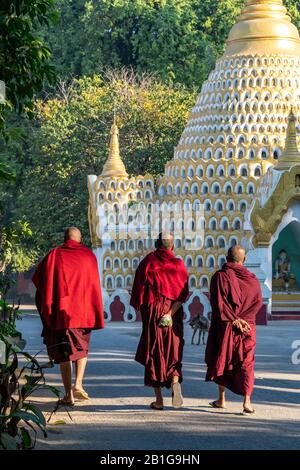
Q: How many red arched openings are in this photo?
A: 2